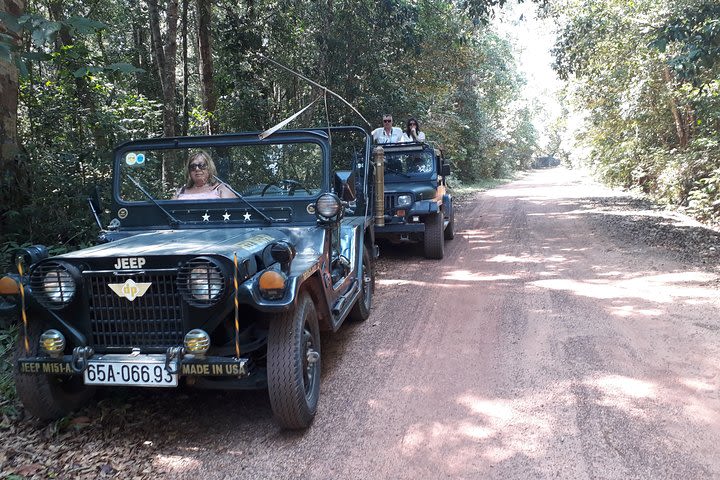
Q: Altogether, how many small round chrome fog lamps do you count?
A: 2